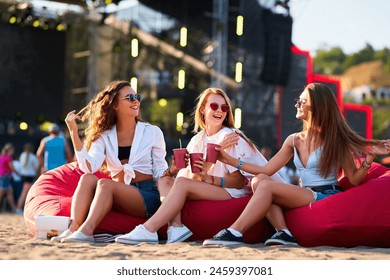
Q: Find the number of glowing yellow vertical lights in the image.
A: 8